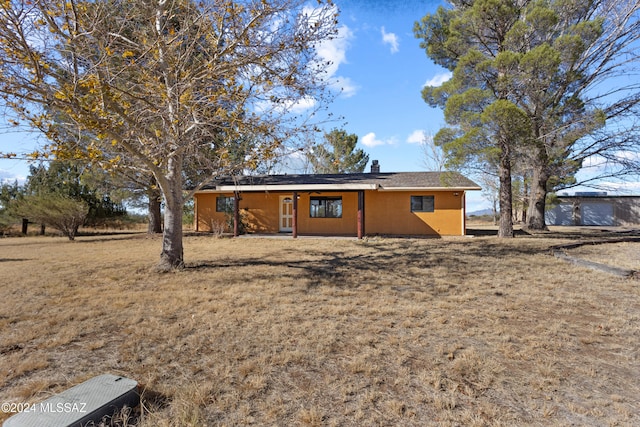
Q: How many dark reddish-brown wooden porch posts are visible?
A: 3